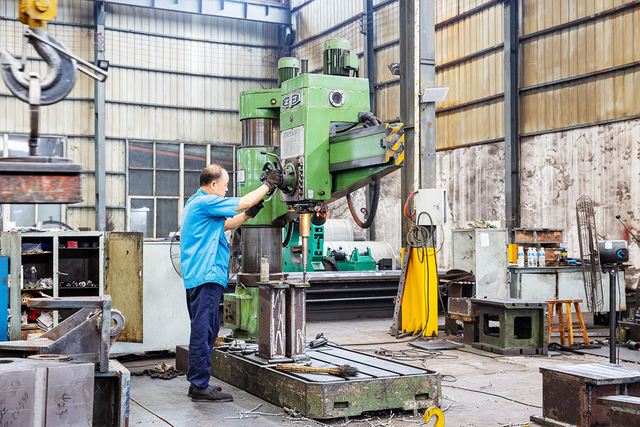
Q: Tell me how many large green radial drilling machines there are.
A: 1